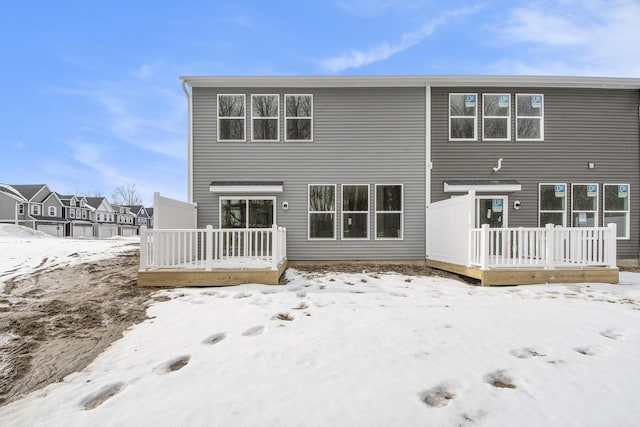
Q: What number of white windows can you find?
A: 12